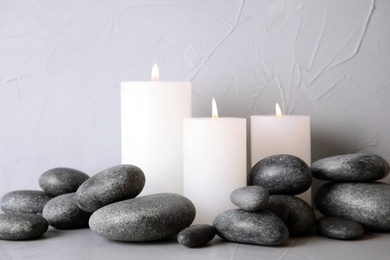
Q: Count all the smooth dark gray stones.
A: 14